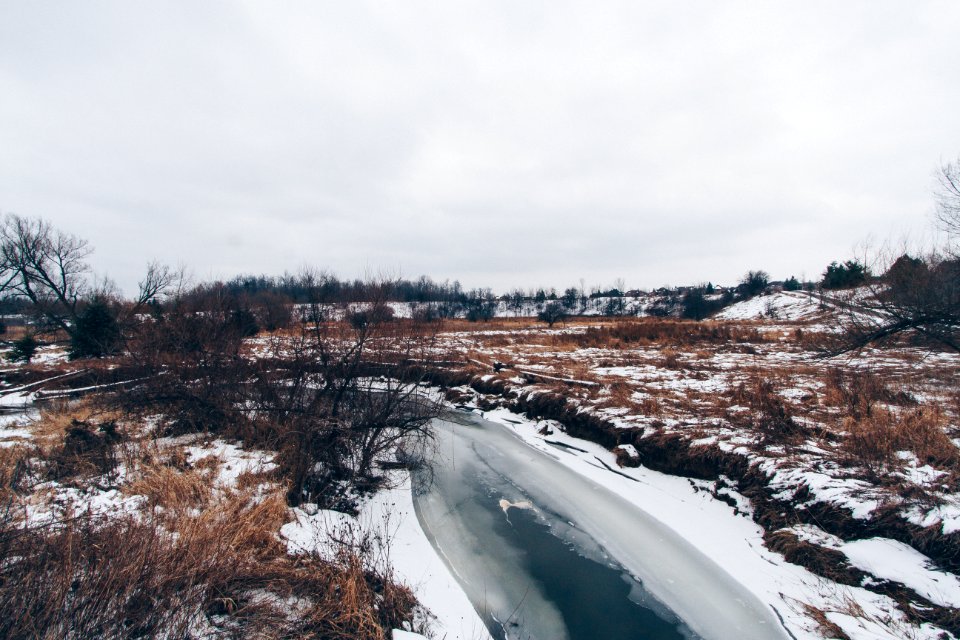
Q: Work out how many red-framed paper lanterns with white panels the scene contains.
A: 0